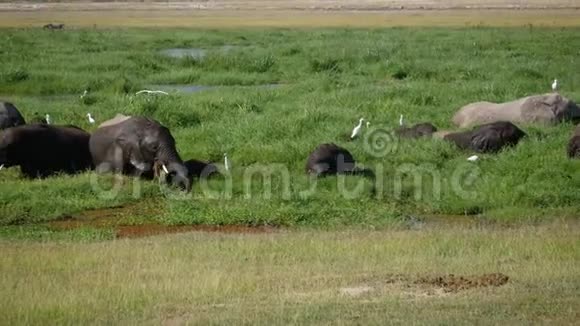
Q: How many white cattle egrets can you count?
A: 10